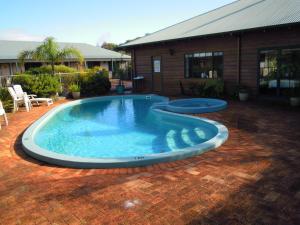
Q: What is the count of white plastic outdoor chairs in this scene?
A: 3